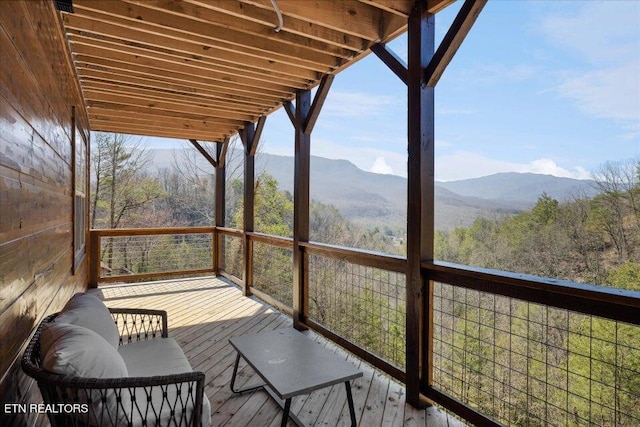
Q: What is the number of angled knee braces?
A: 8